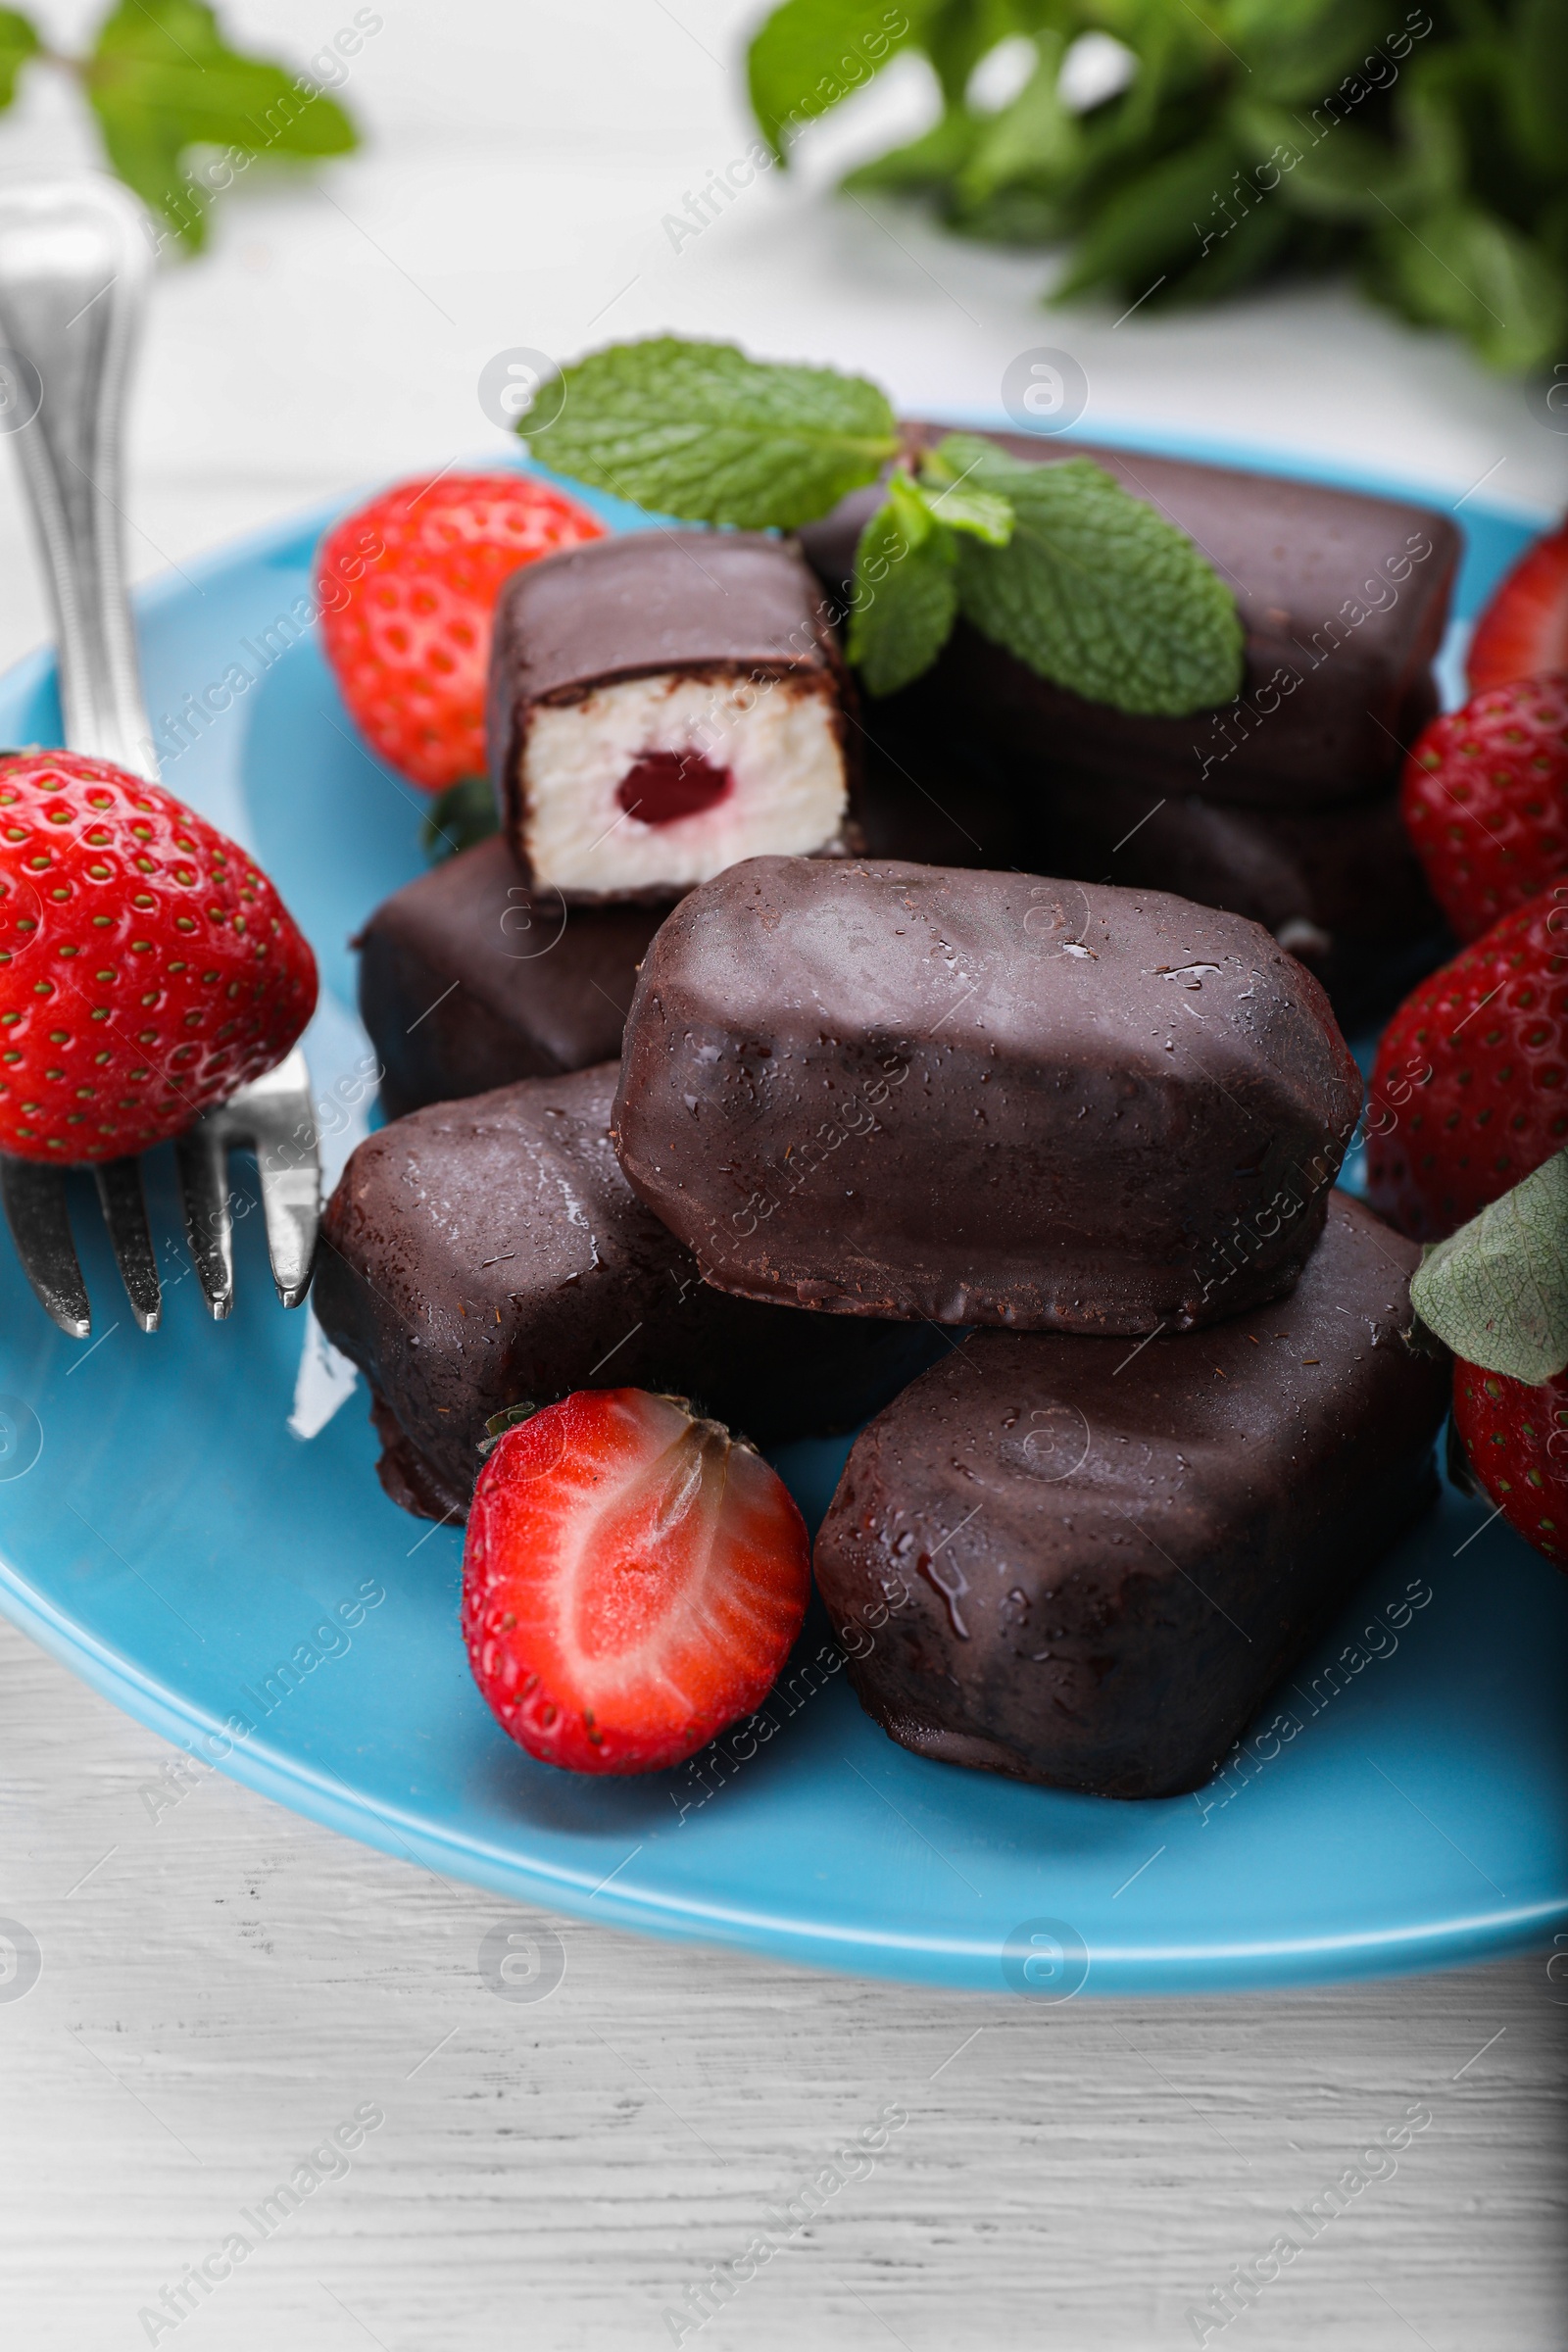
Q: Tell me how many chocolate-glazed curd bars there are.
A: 7